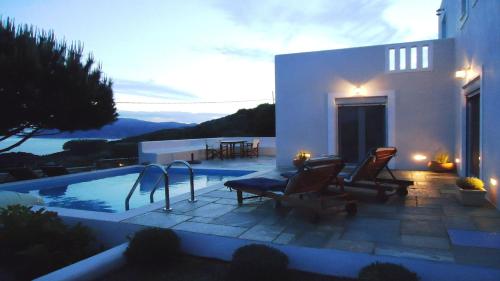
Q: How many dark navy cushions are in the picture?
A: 2